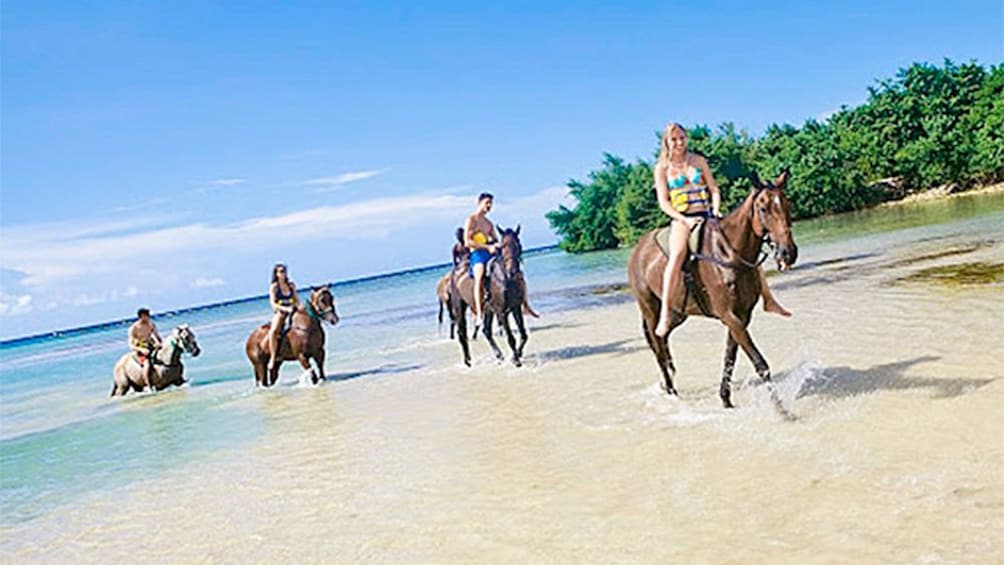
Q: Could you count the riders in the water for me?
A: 5